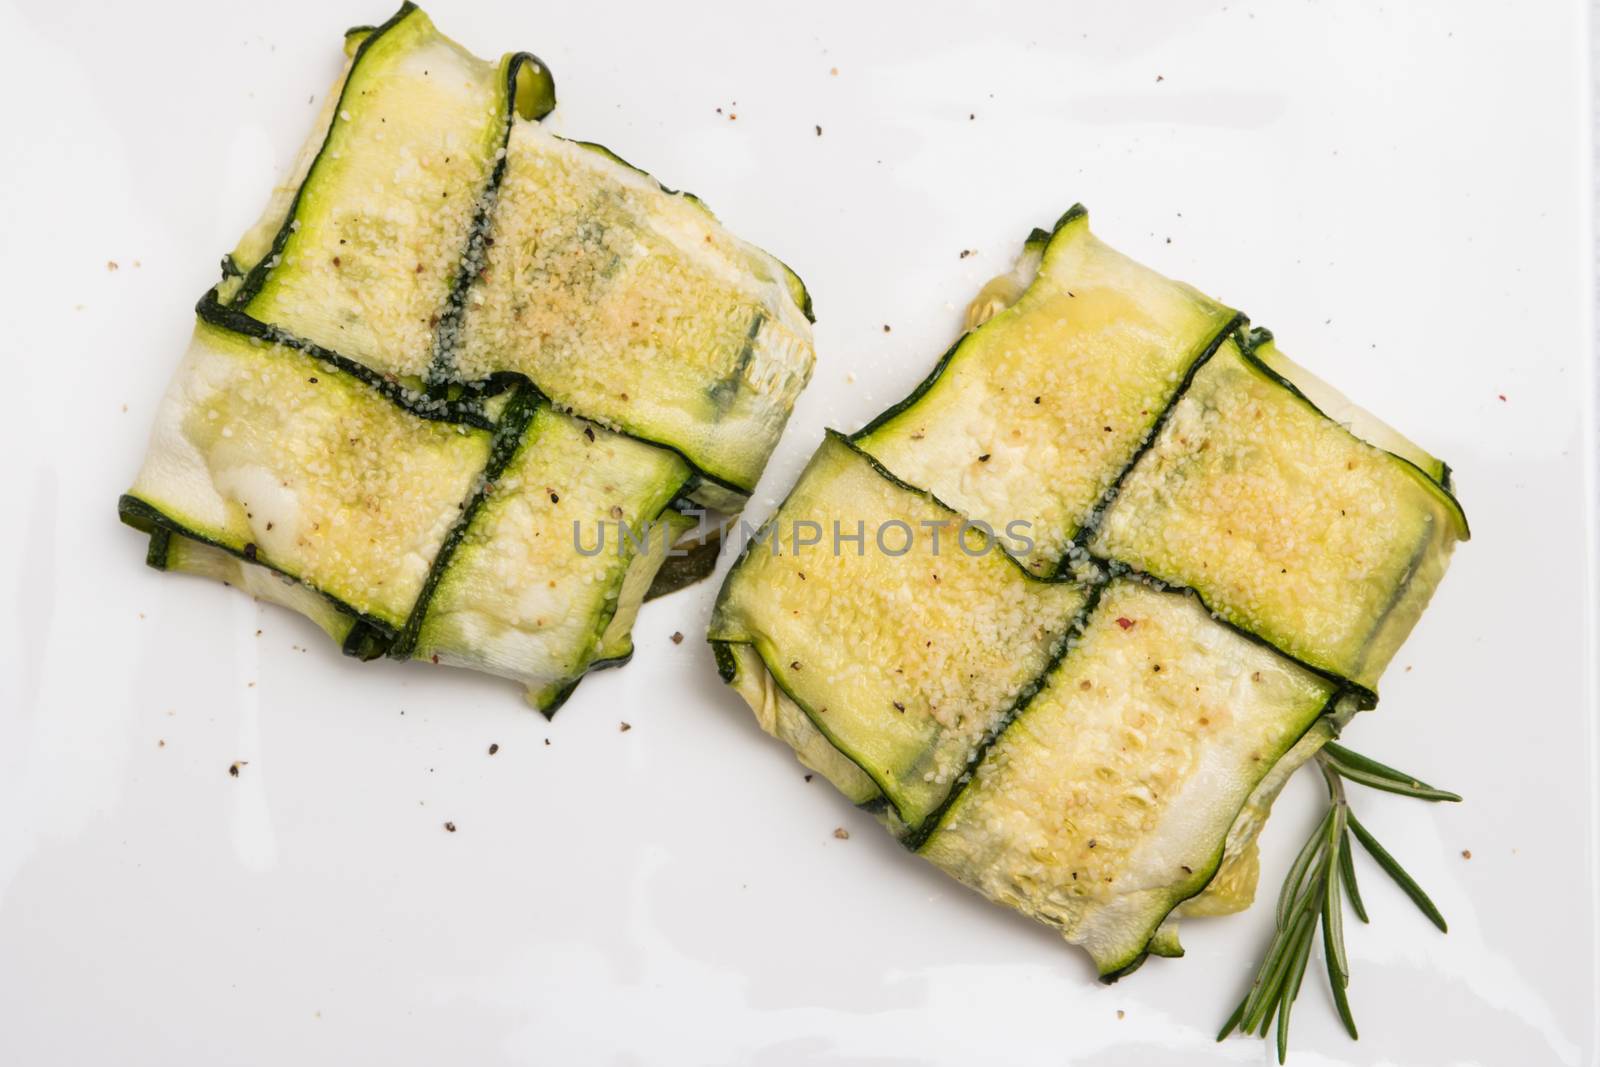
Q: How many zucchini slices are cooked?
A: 8